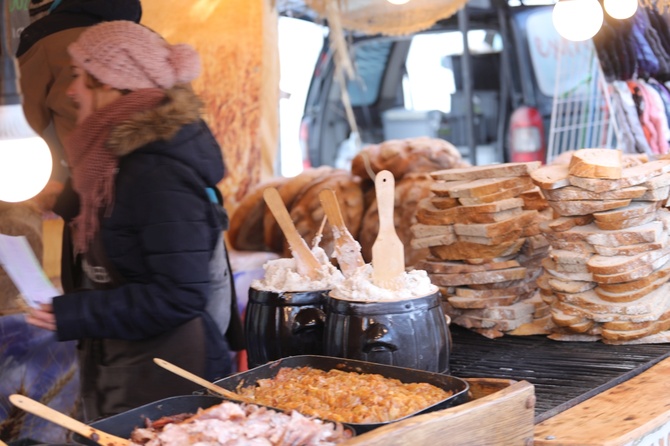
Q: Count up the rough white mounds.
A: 2